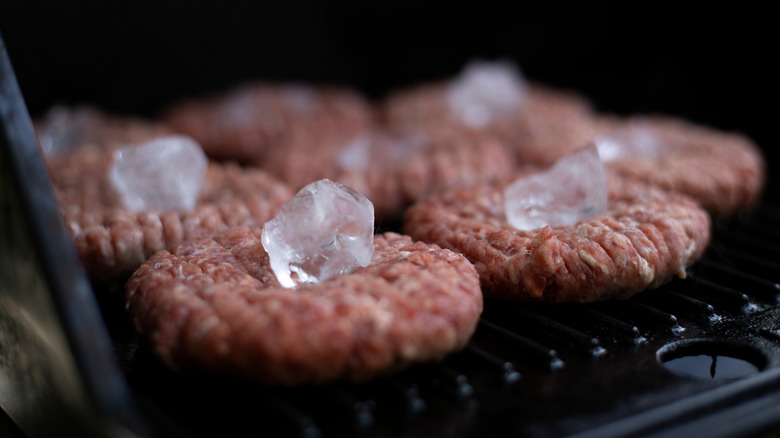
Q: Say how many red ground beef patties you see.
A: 8